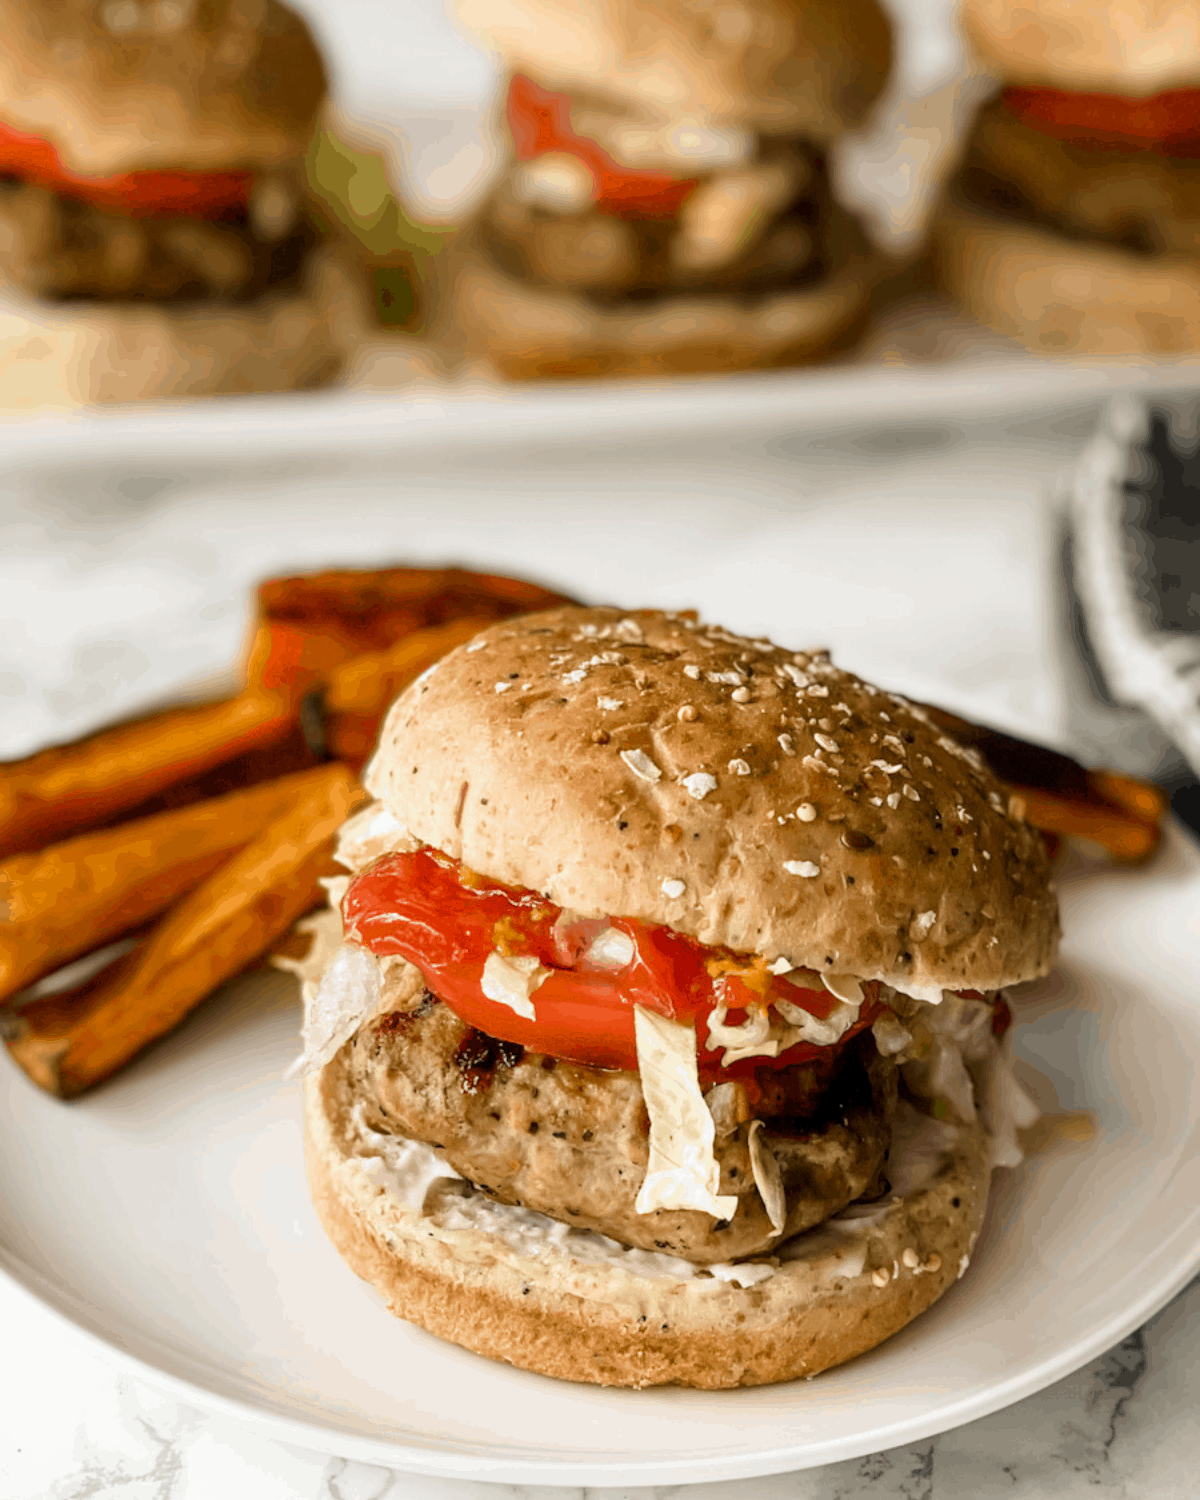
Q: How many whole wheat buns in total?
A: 4